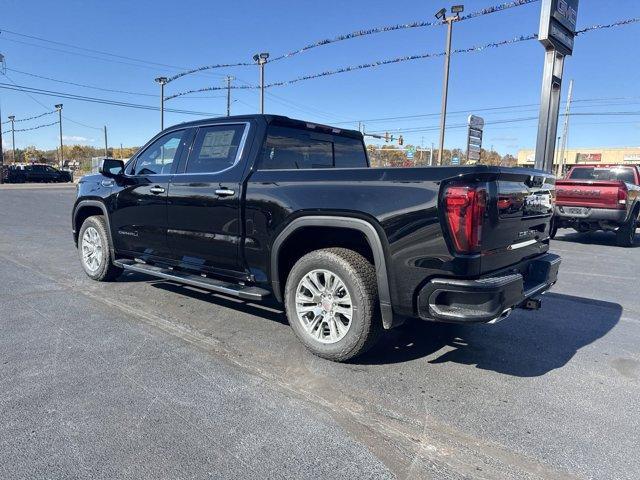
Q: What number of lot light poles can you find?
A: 5